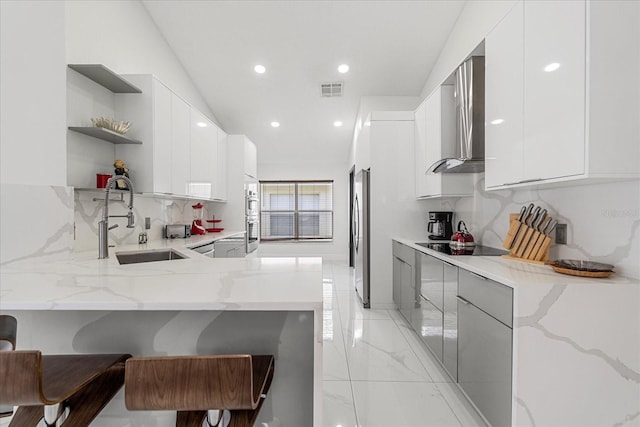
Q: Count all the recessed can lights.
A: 4